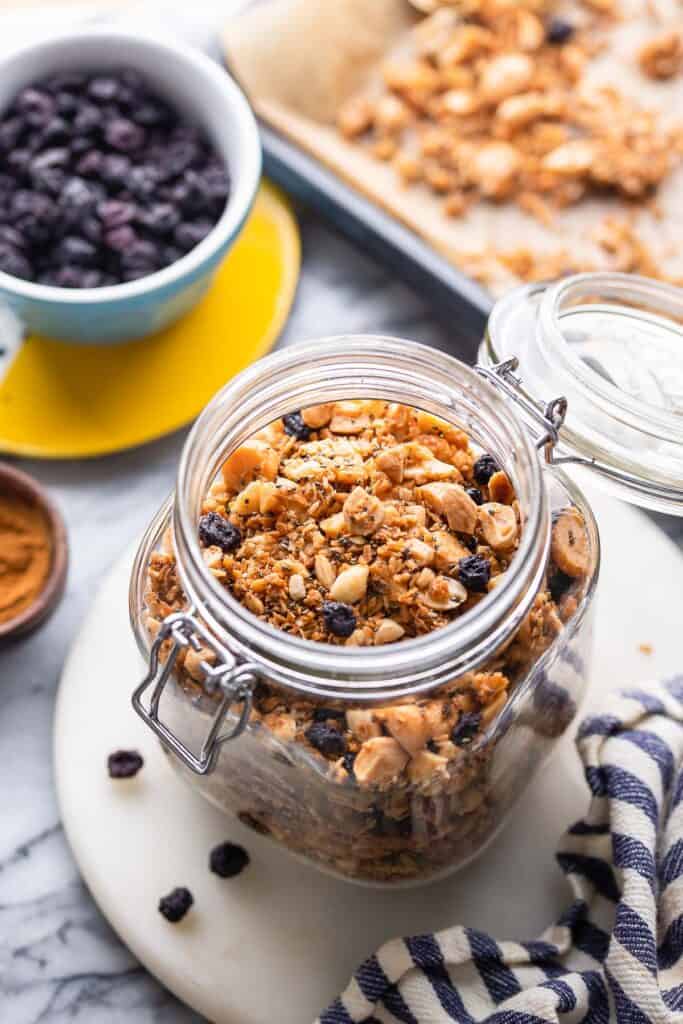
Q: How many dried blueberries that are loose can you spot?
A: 3